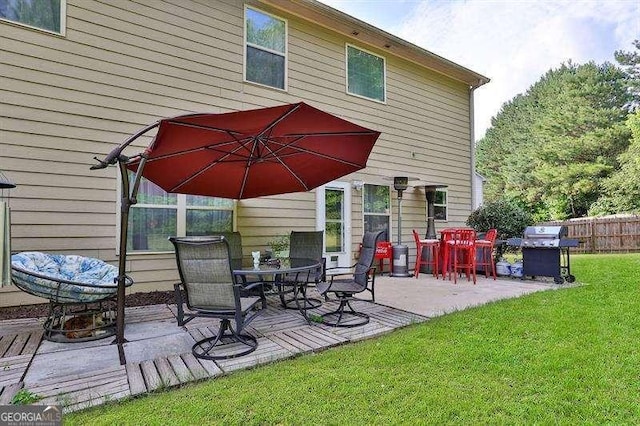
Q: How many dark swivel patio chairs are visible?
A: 4